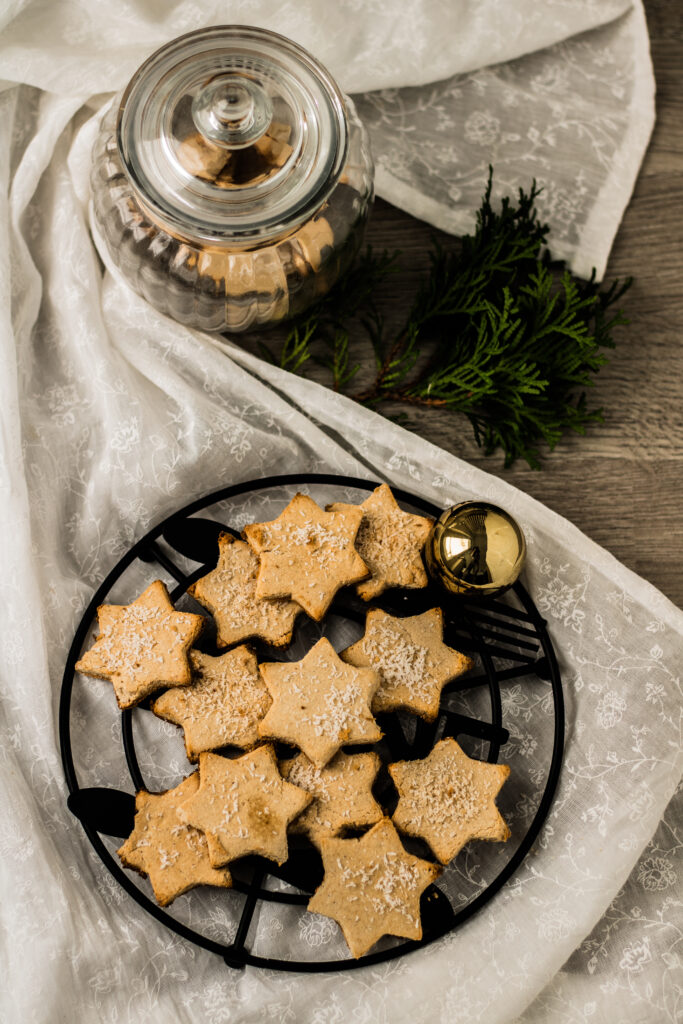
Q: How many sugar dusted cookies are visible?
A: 12